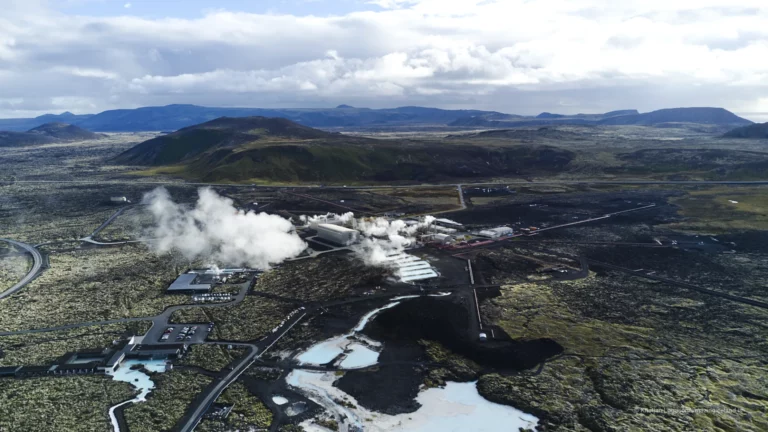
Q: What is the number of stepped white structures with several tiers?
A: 1